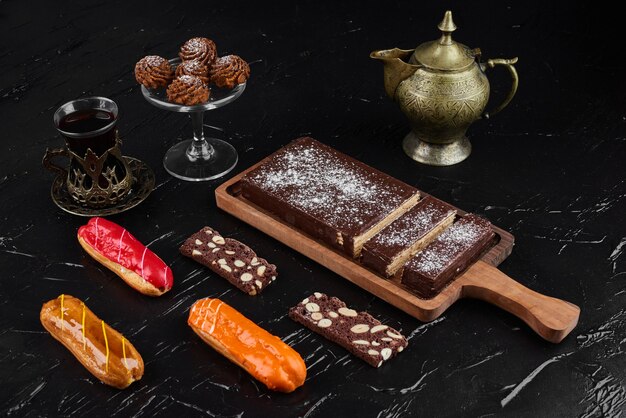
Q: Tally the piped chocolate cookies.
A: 5